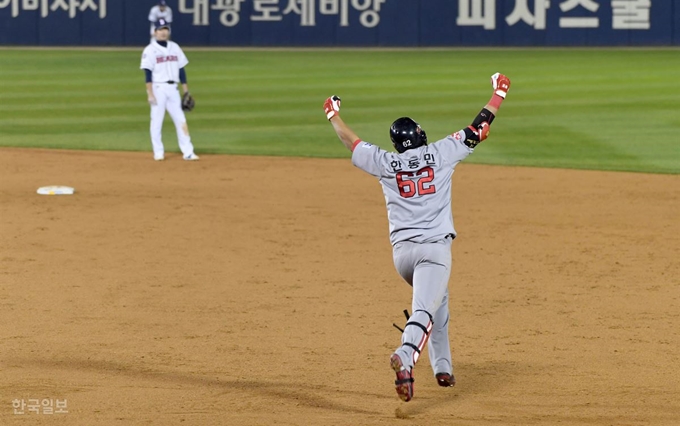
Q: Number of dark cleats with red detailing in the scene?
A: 2